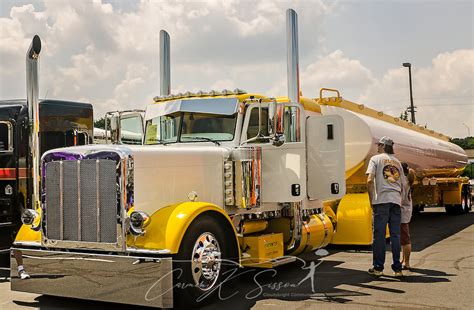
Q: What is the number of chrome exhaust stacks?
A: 3